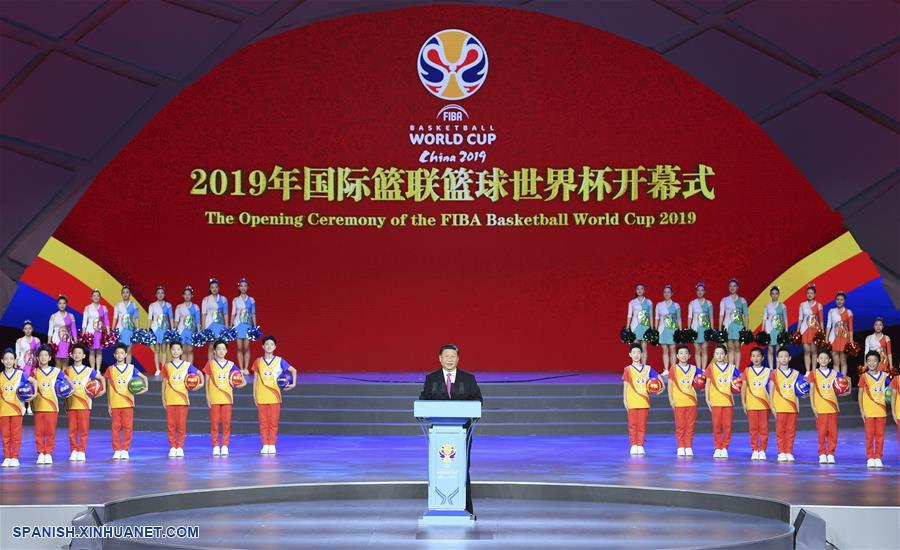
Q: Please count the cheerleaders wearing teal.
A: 5